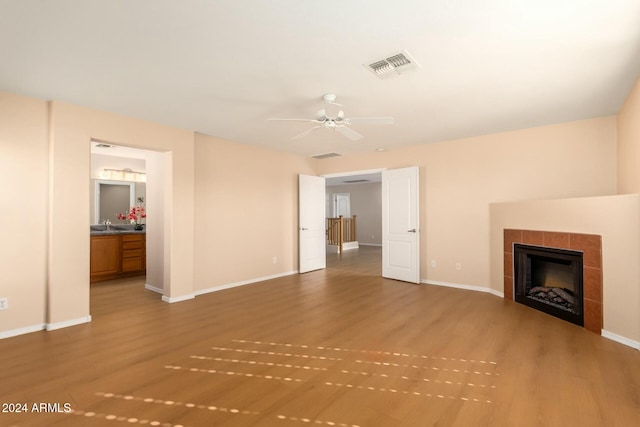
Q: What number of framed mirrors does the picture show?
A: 1